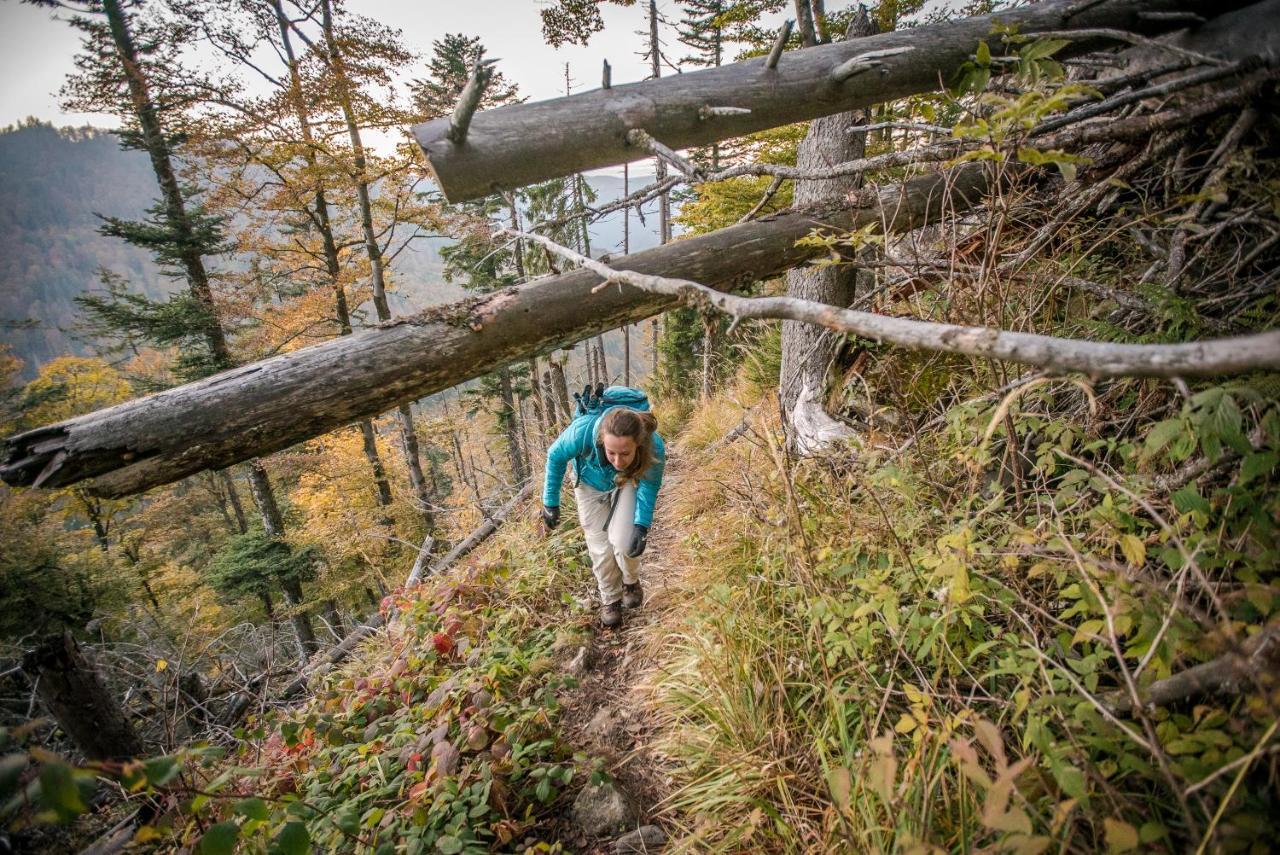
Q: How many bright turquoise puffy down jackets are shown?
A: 1